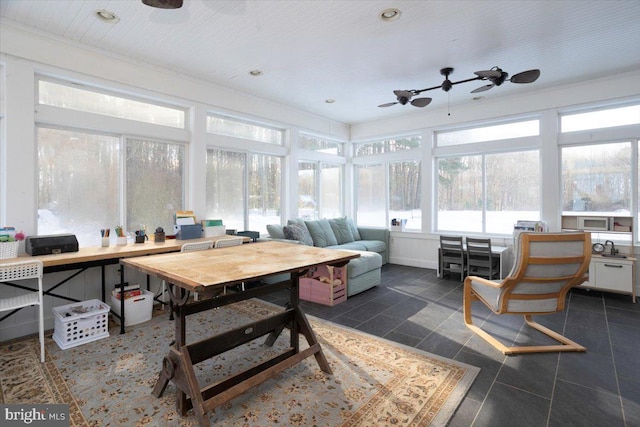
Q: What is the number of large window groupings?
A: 6